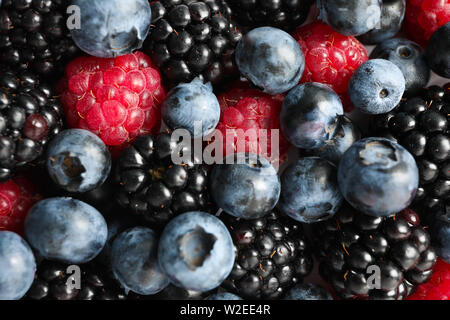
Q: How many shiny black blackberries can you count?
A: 9